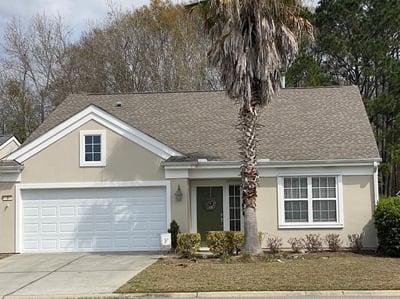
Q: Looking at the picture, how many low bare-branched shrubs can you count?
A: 5